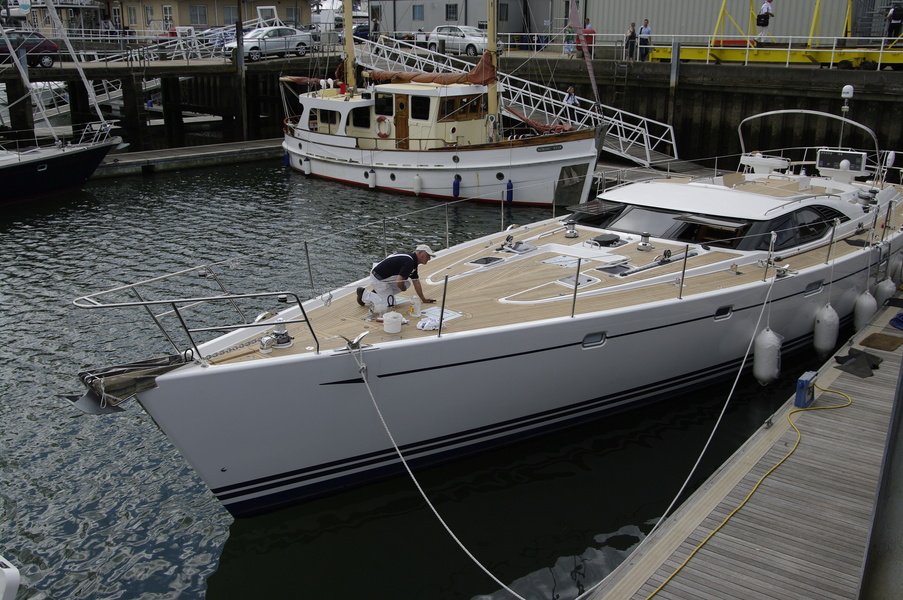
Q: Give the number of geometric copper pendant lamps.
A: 0